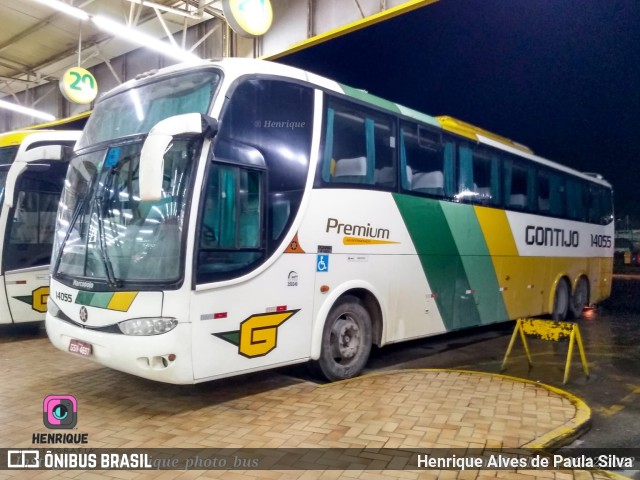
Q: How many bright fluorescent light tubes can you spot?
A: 3